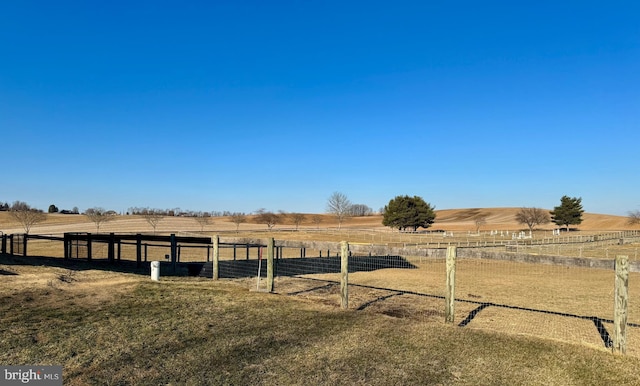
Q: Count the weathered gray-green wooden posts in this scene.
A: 5